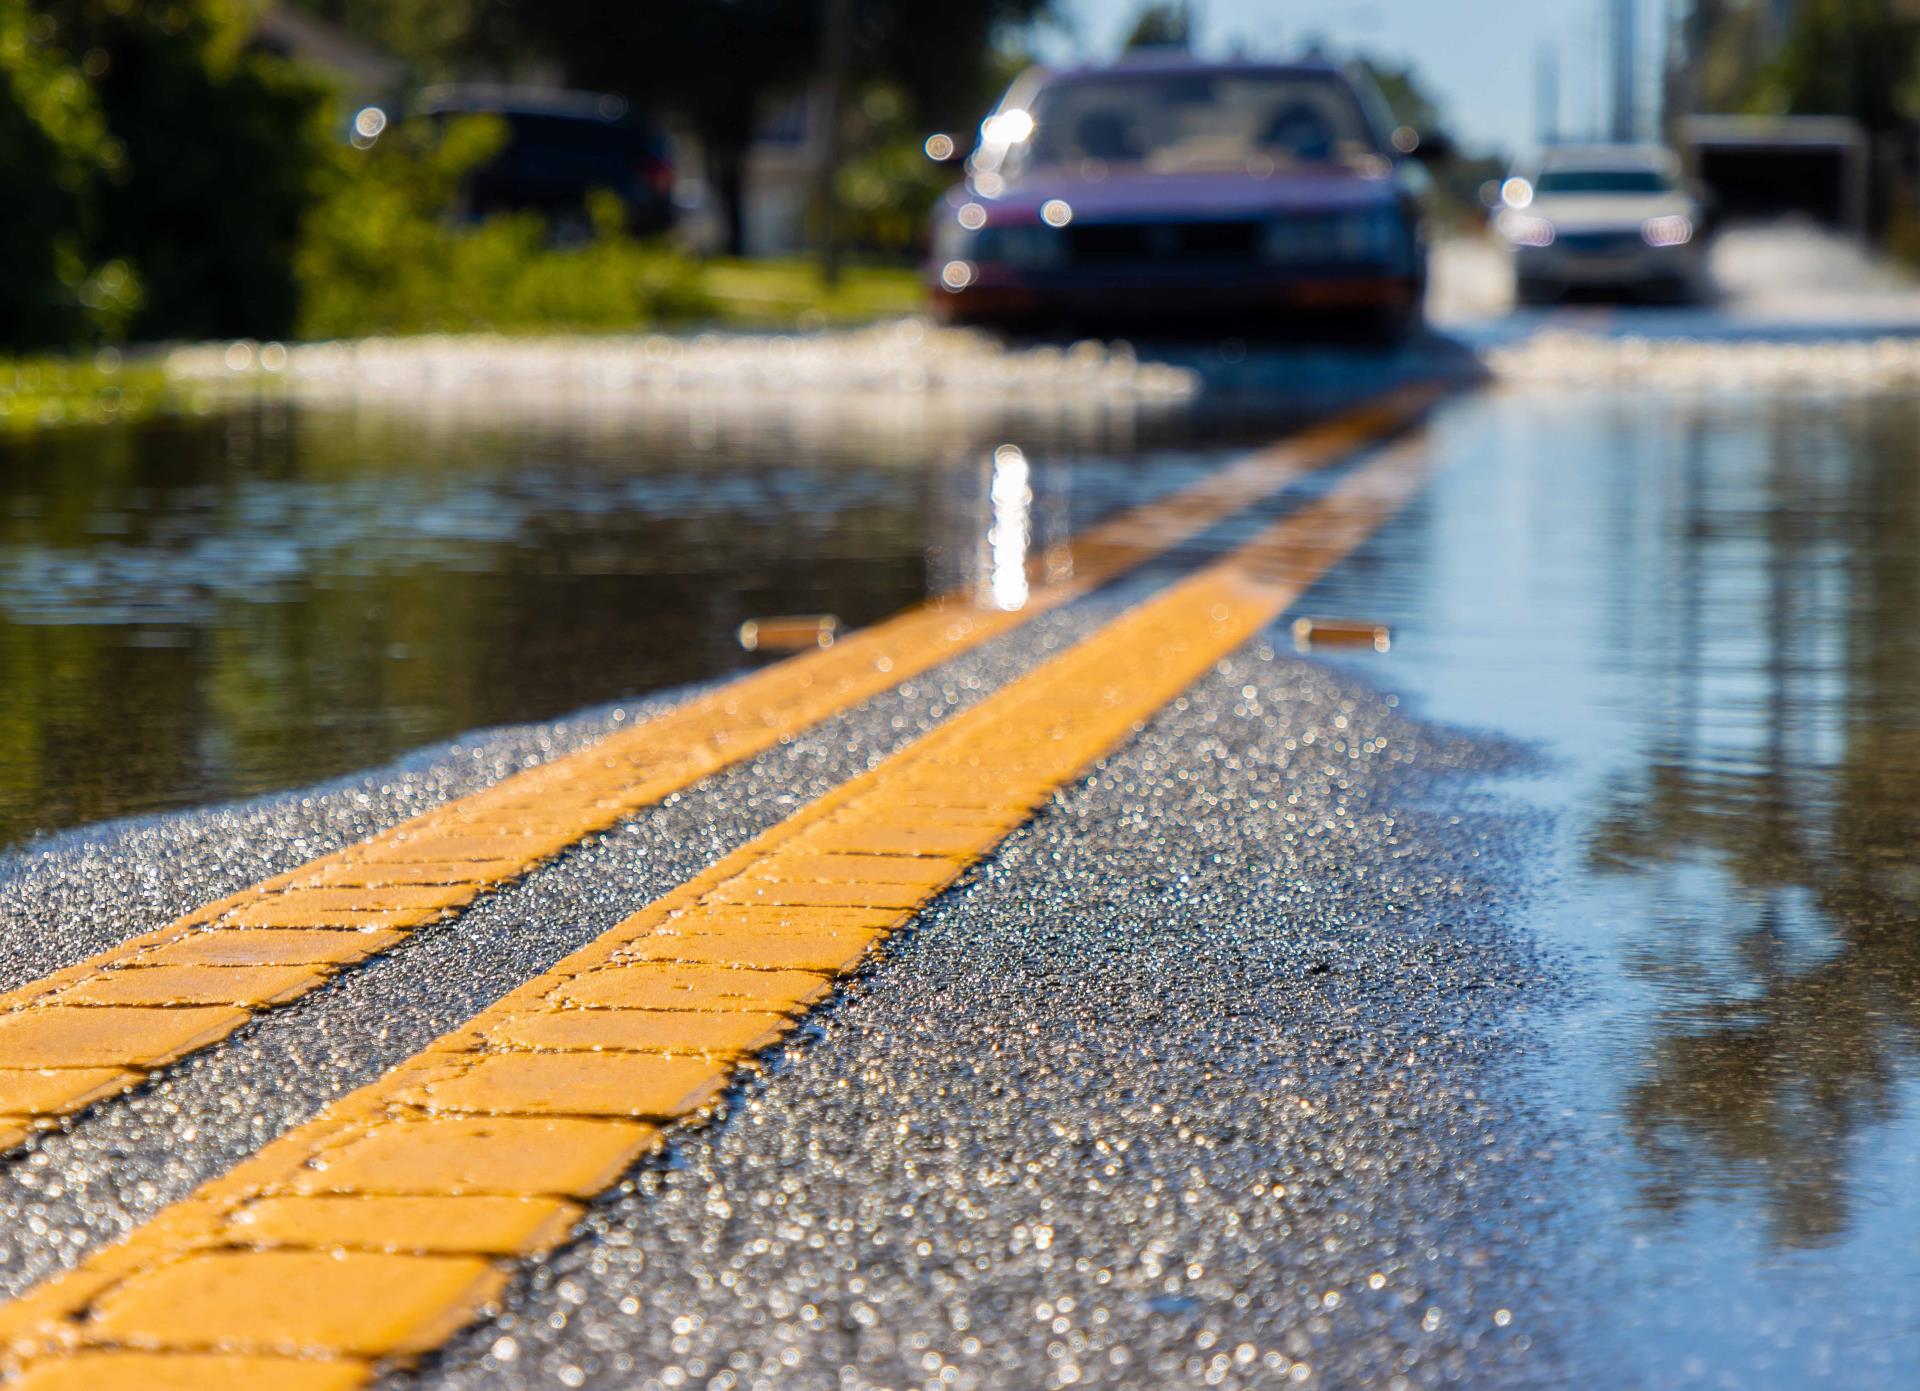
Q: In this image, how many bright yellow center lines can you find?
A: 2